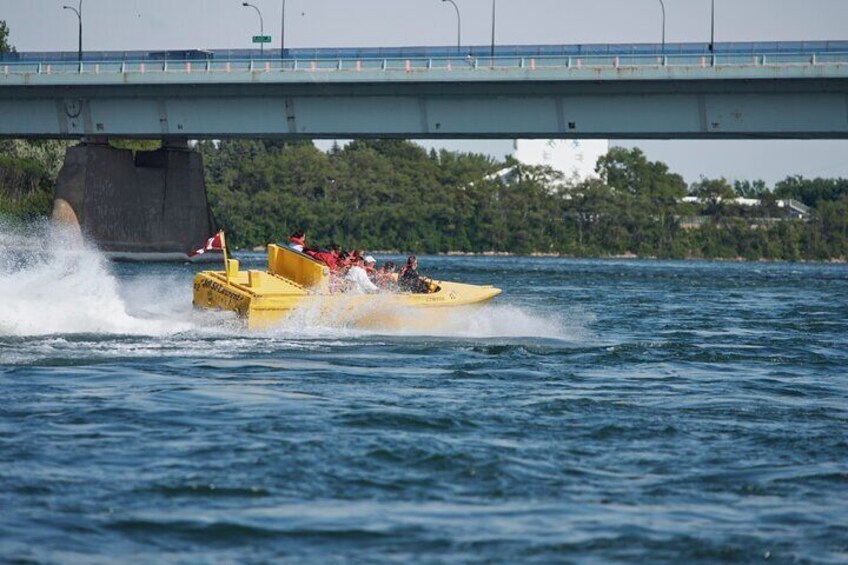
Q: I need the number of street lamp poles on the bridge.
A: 7